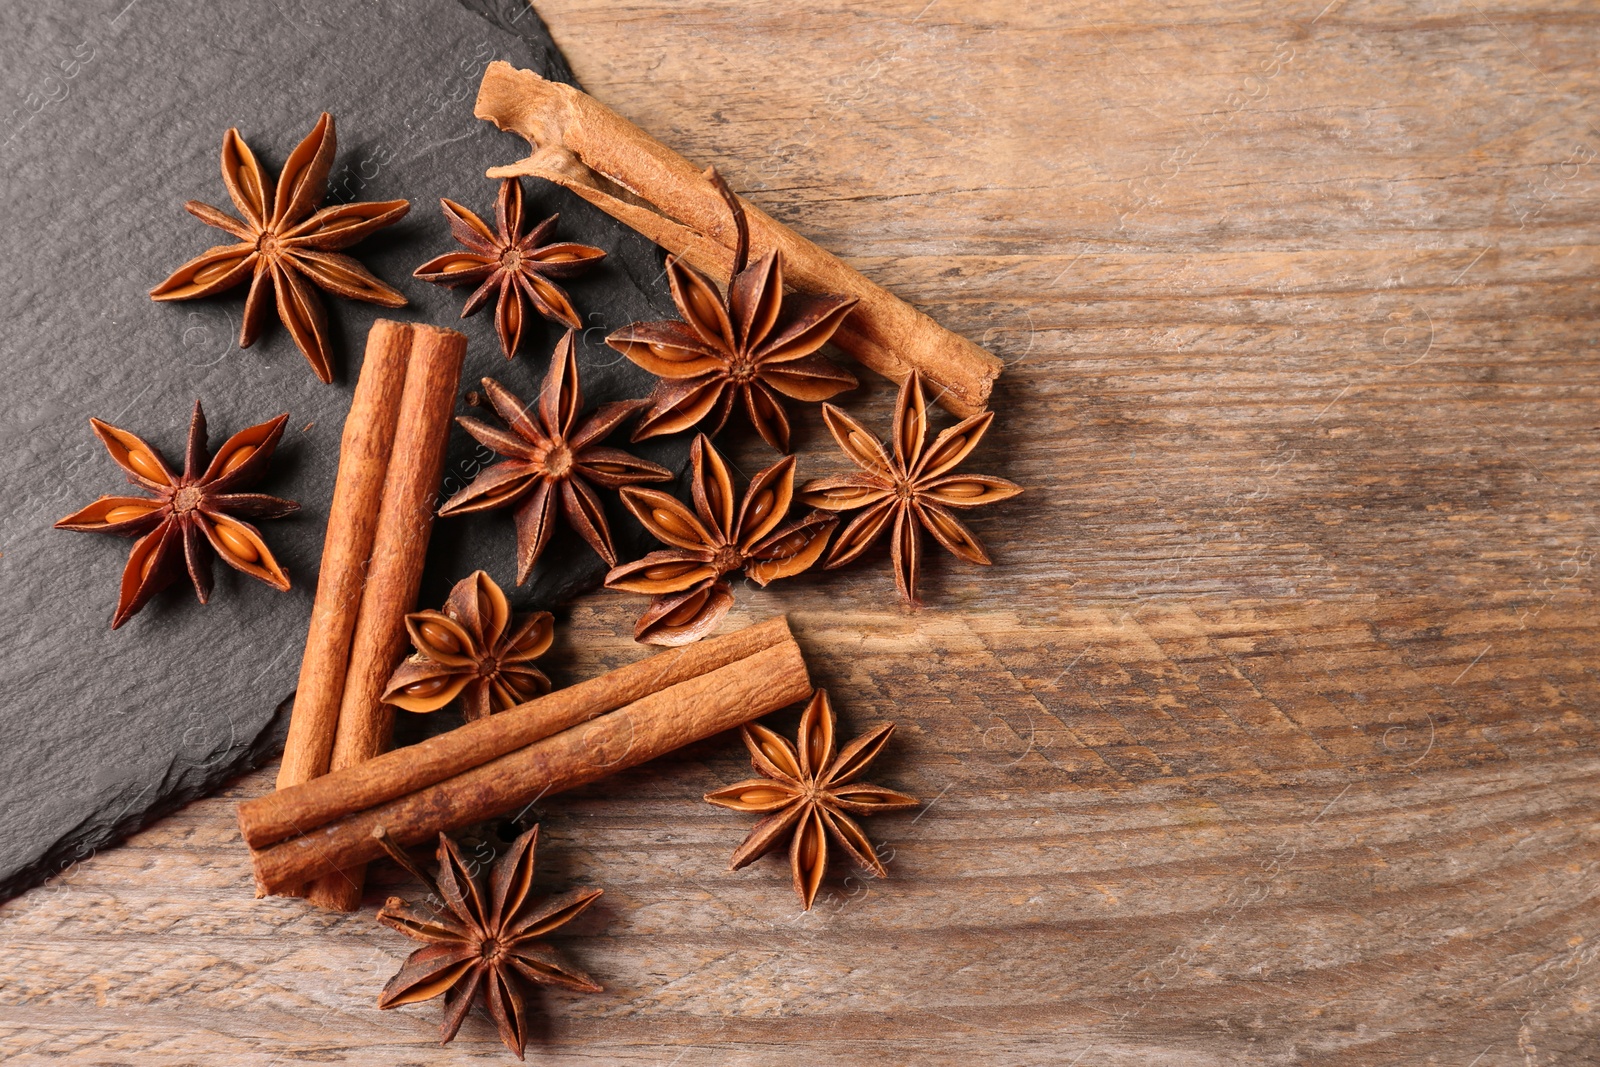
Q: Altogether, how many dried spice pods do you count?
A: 10